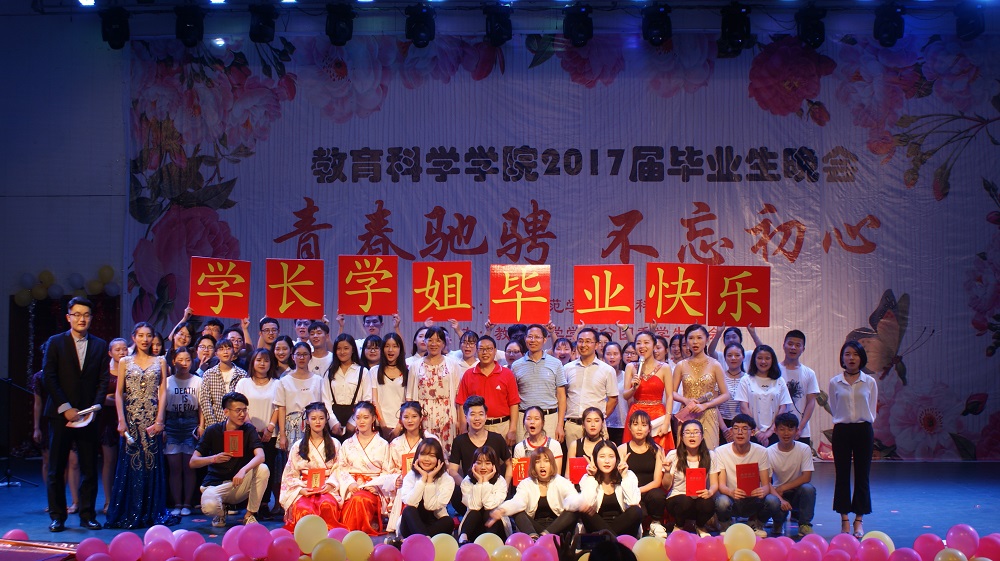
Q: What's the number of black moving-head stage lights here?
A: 12